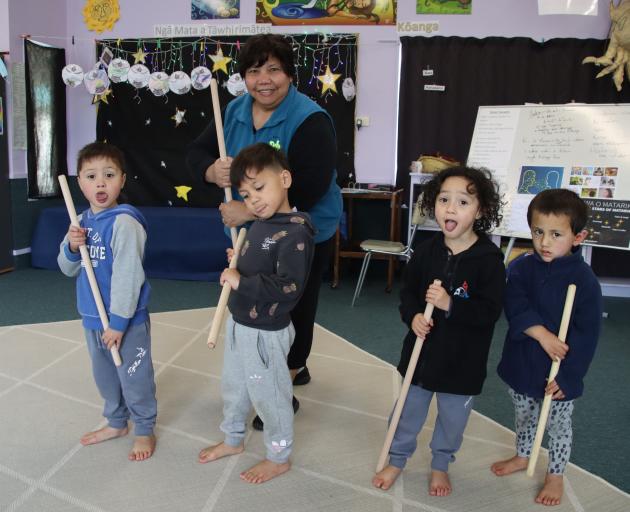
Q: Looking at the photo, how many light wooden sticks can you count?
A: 5